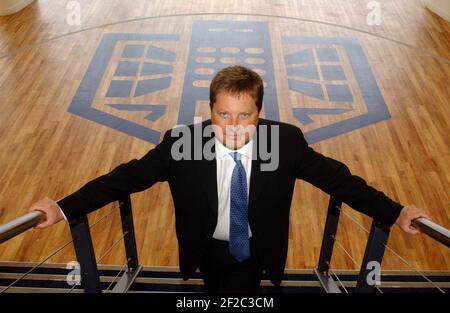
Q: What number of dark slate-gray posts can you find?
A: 4